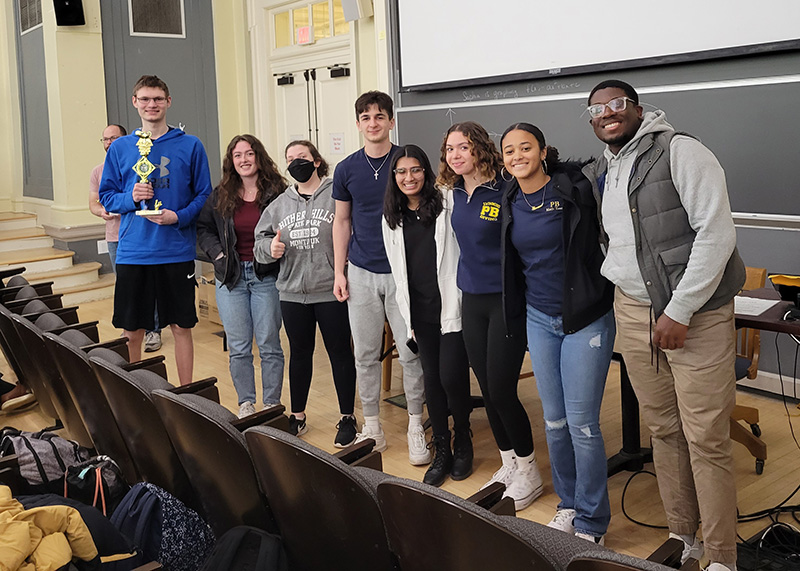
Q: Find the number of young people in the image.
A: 8